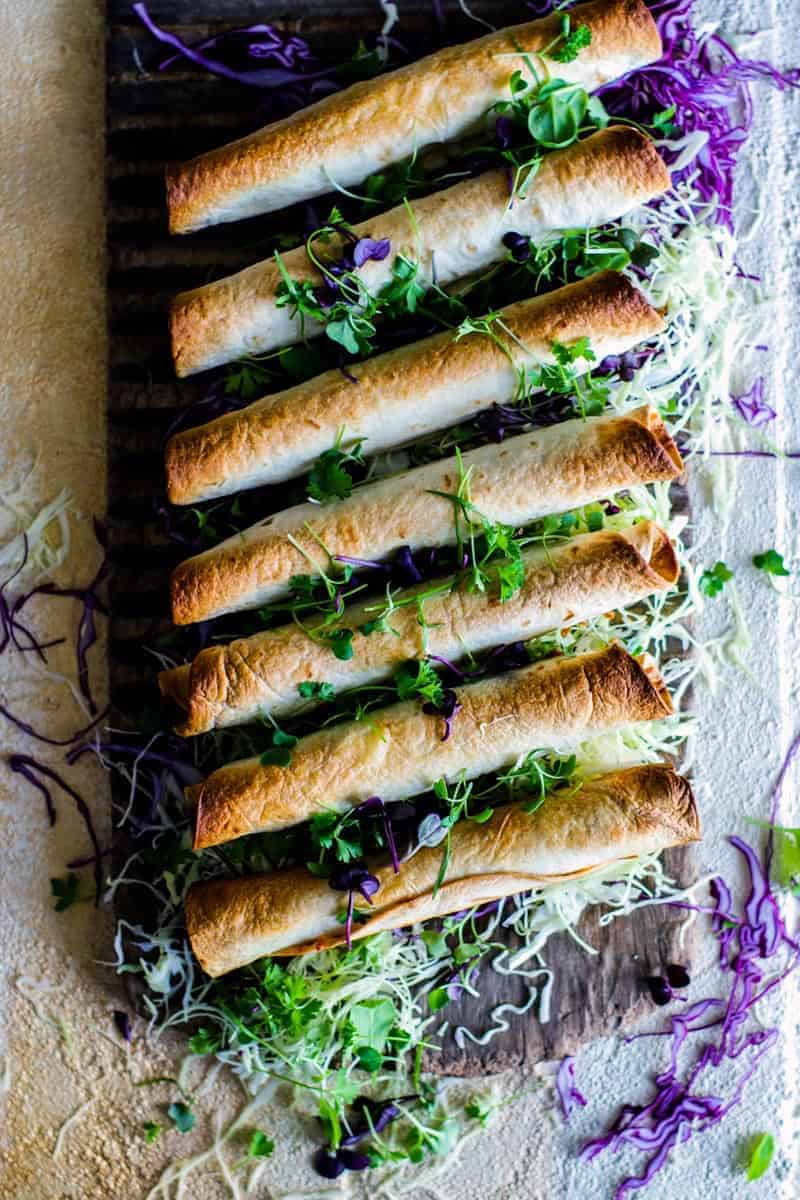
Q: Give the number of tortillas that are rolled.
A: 7